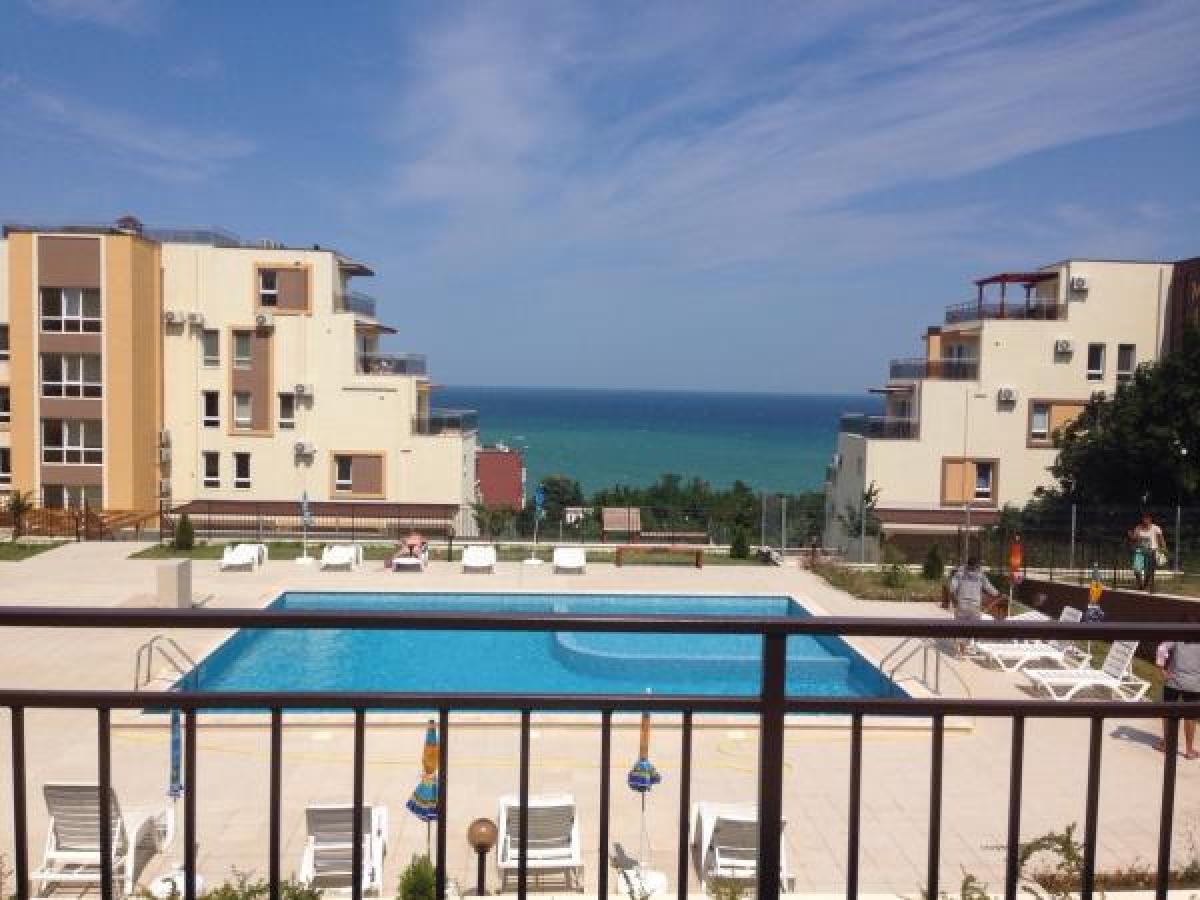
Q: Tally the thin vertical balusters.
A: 14